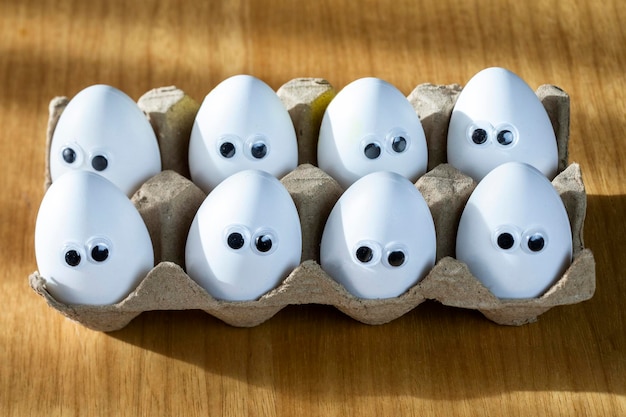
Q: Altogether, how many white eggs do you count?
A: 8